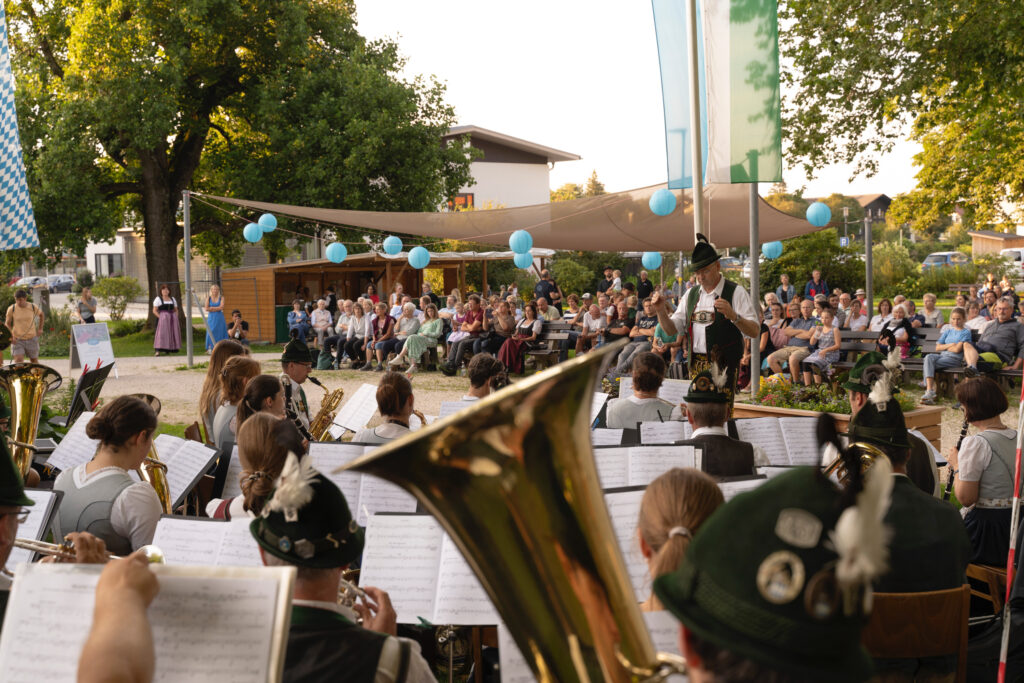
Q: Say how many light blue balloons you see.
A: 11